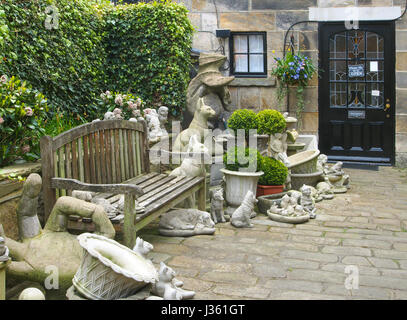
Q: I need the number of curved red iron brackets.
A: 0